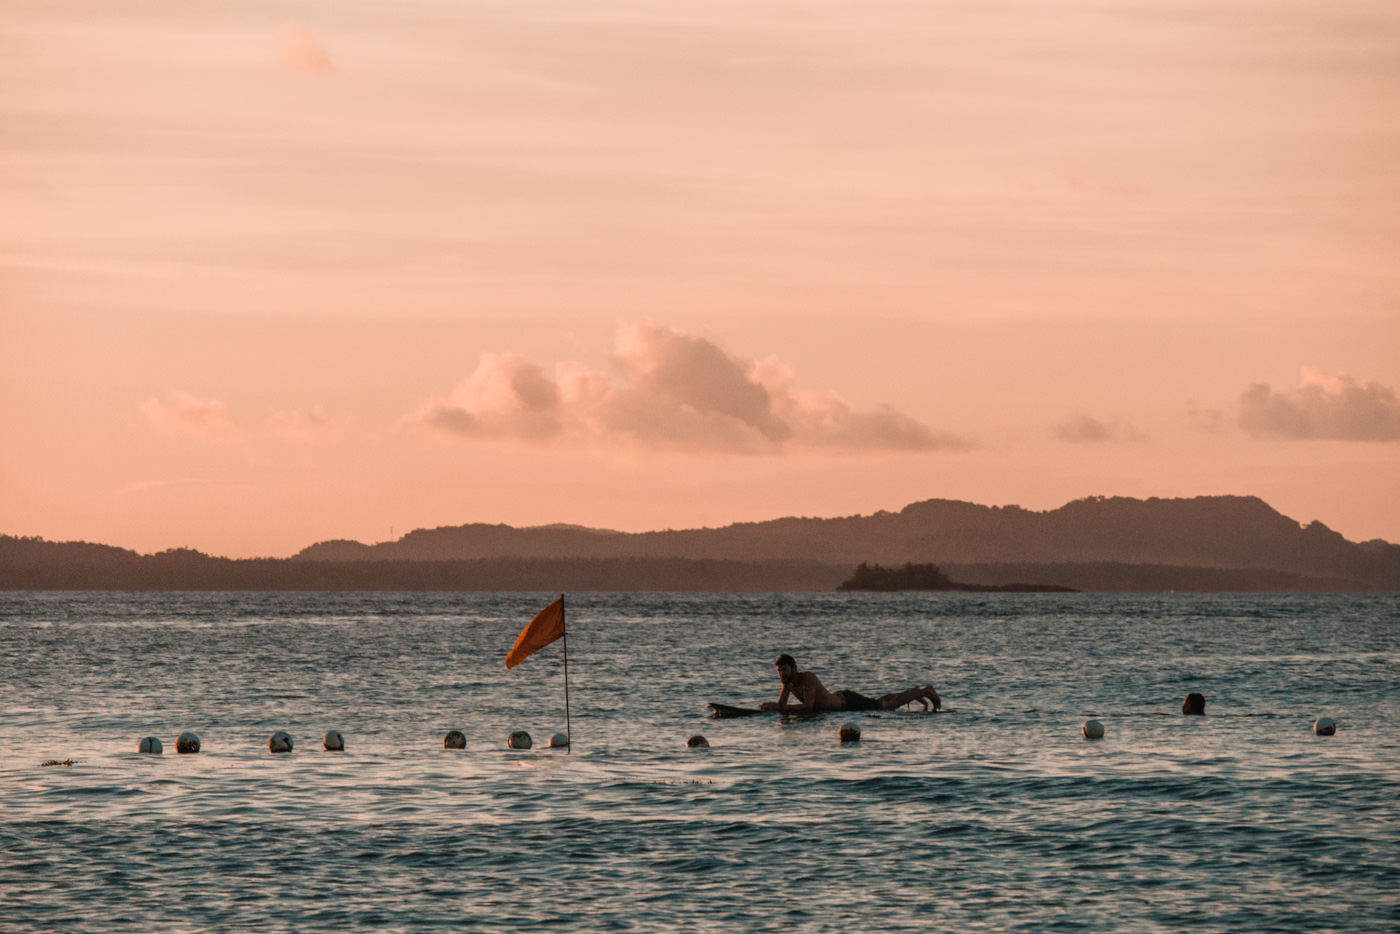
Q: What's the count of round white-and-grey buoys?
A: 11